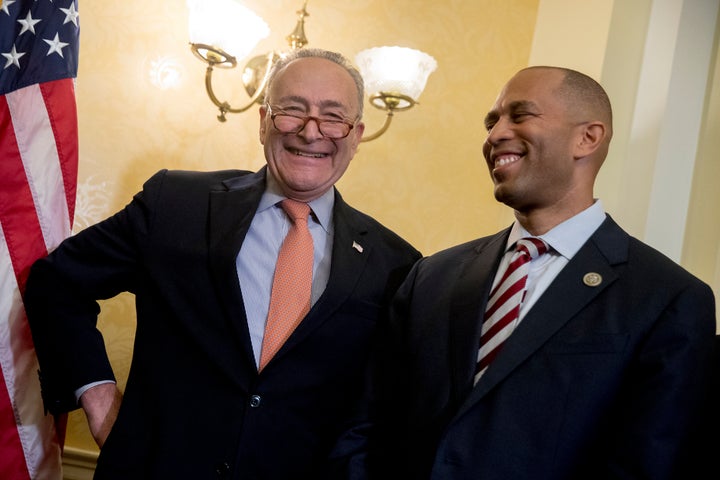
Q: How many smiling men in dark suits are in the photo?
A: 2